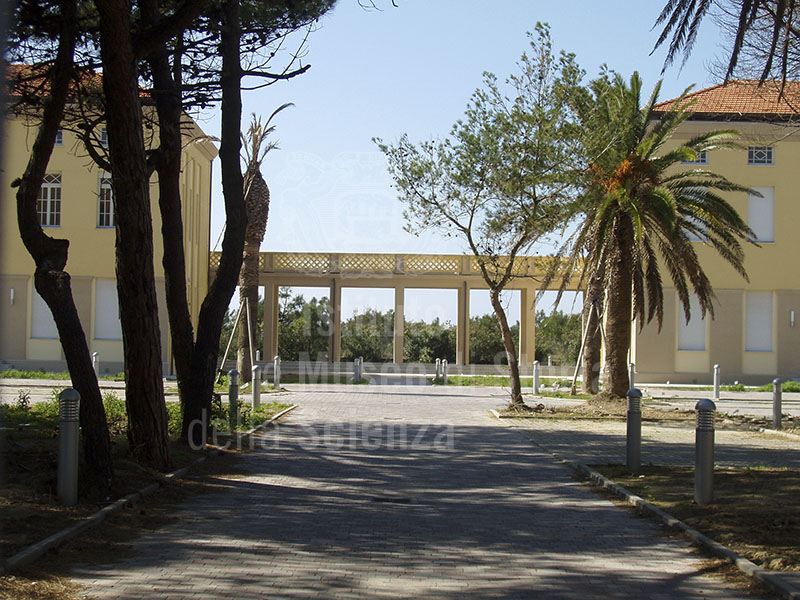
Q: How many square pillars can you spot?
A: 5